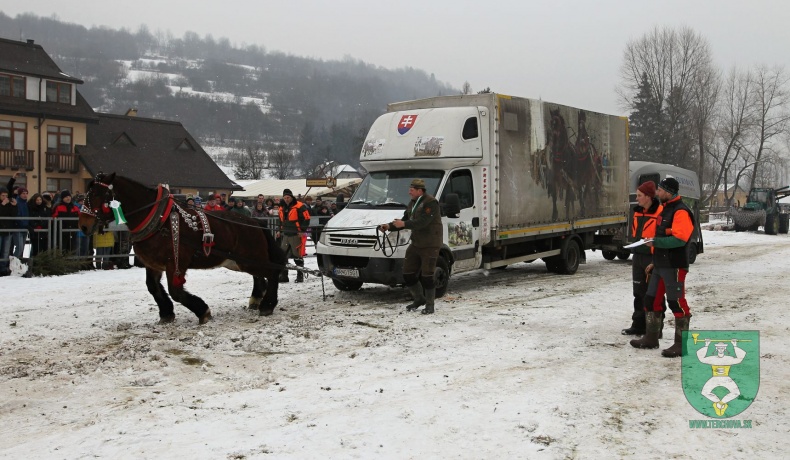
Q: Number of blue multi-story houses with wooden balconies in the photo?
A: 0